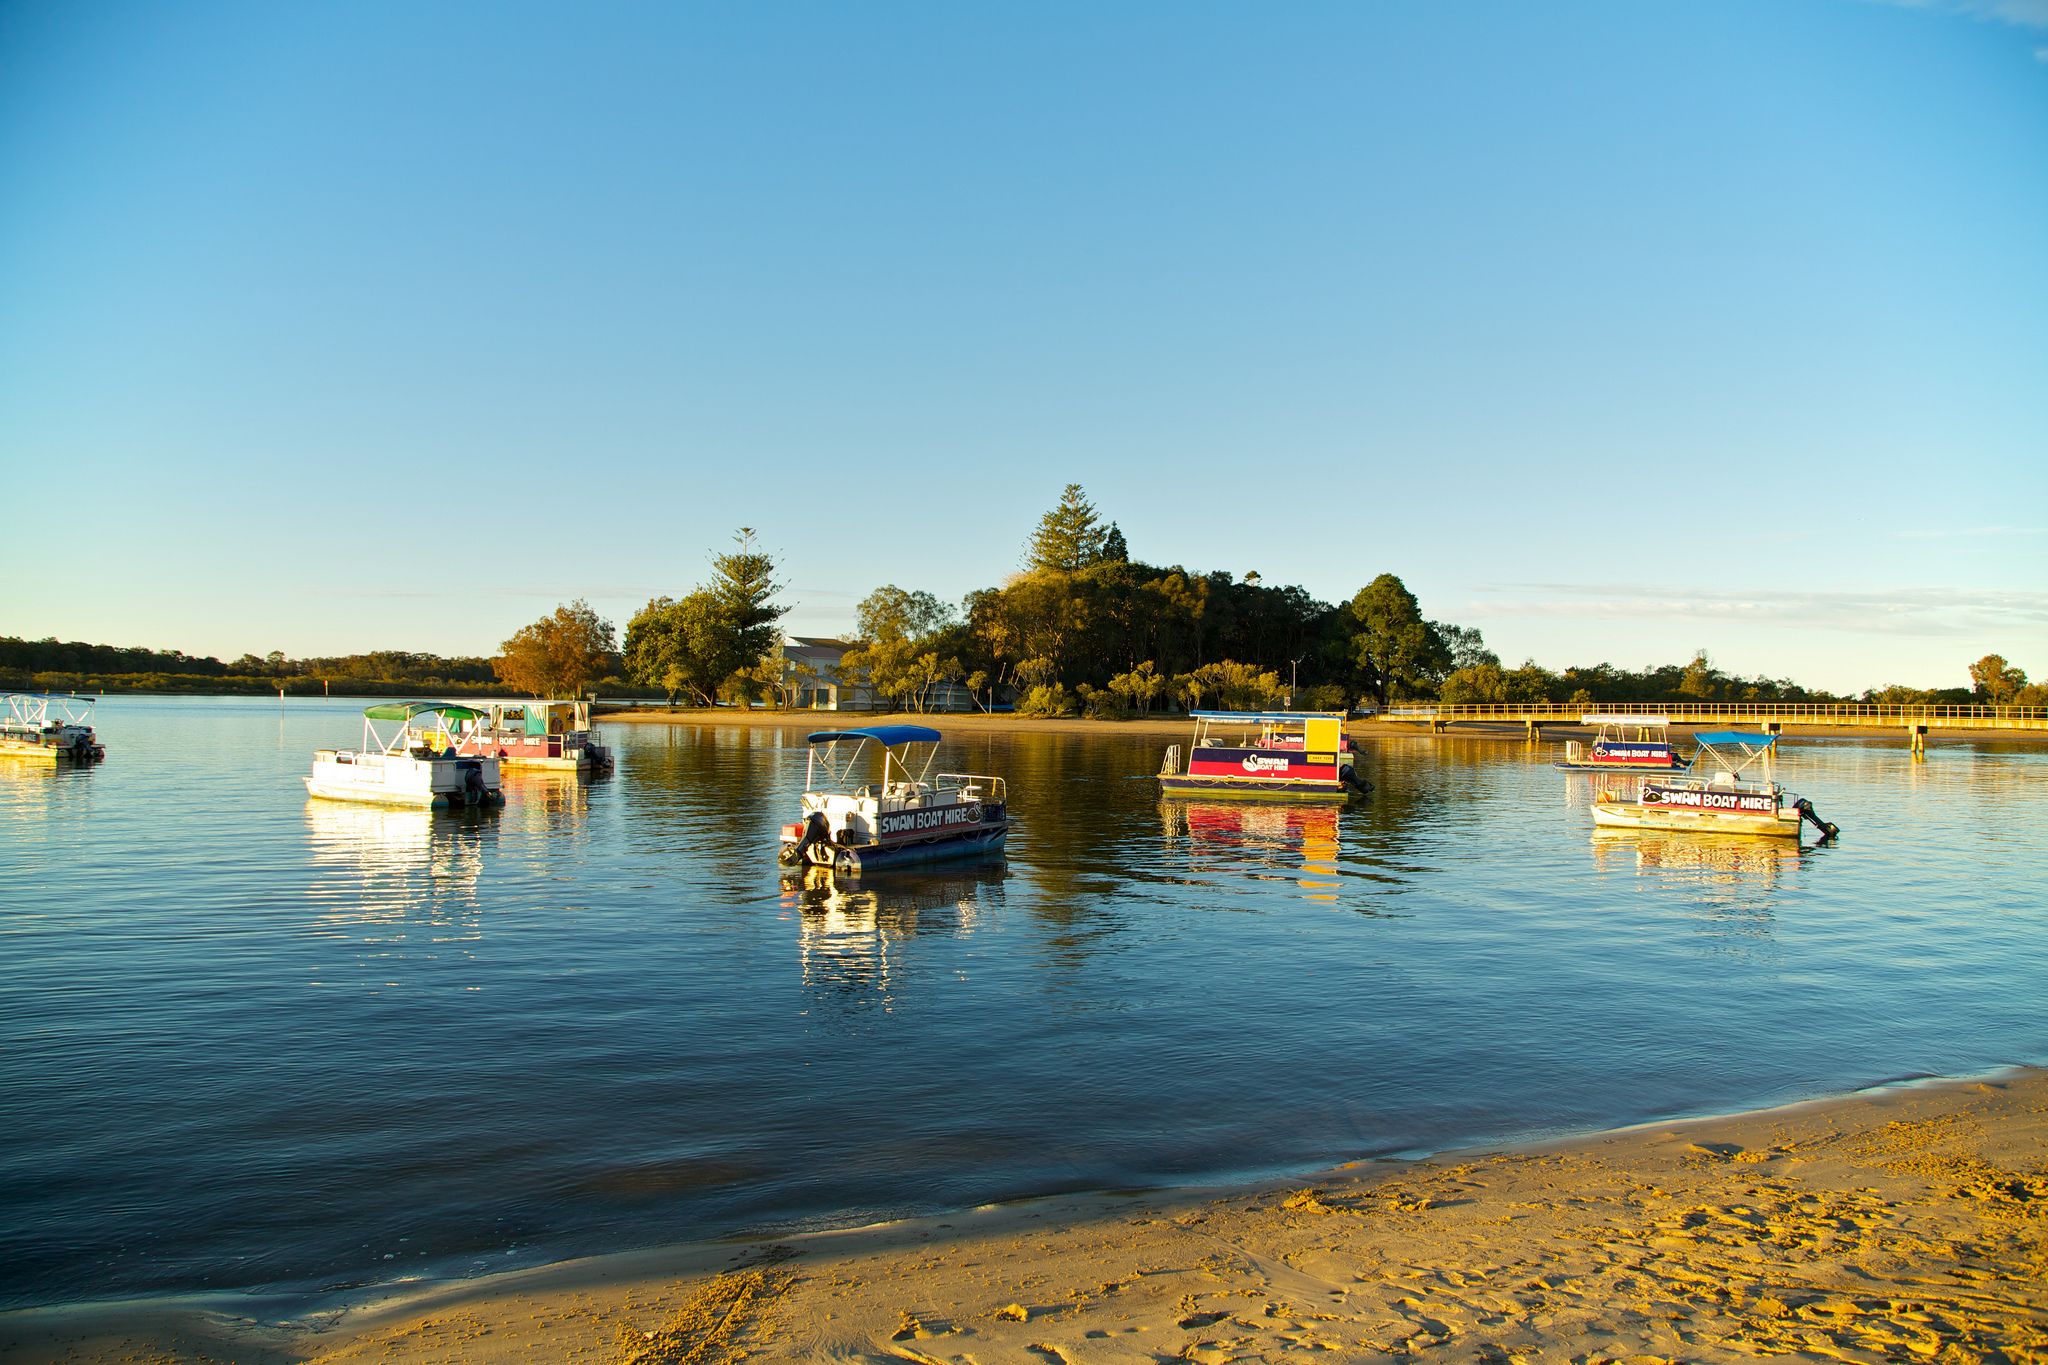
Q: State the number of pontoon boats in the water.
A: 8